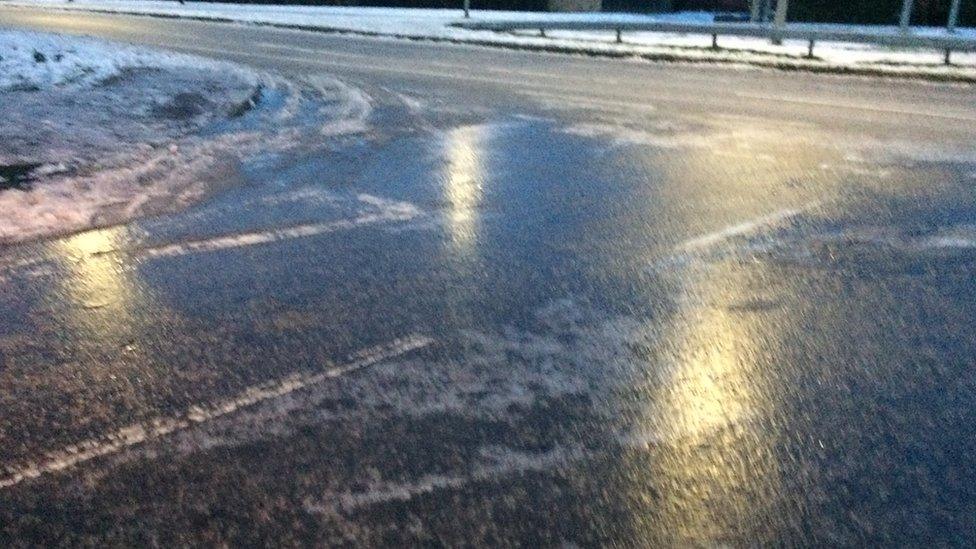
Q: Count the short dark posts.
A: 5